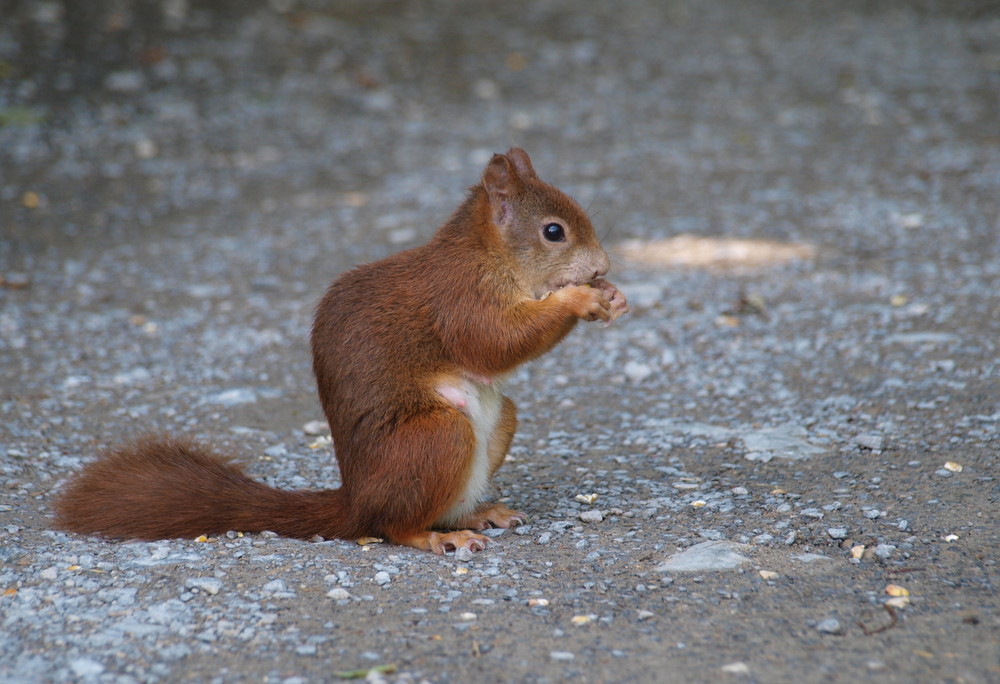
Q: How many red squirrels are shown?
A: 1